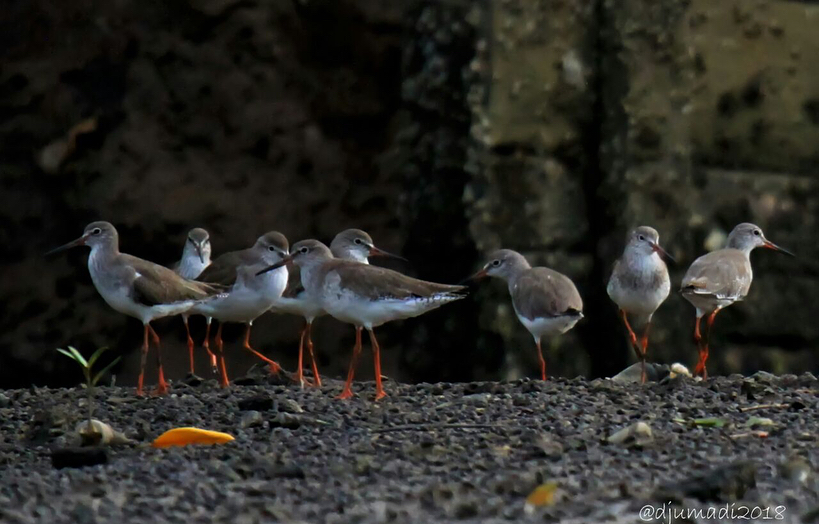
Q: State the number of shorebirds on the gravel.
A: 8